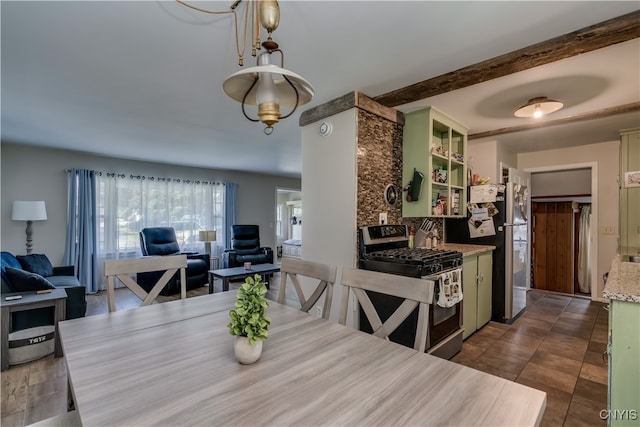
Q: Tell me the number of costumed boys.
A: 0